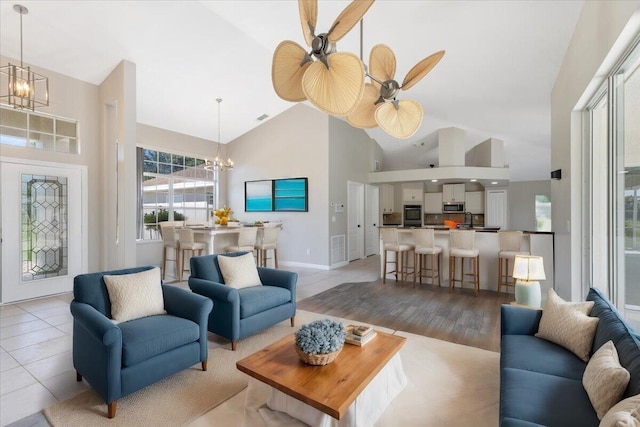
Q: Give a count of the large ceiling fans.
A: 2